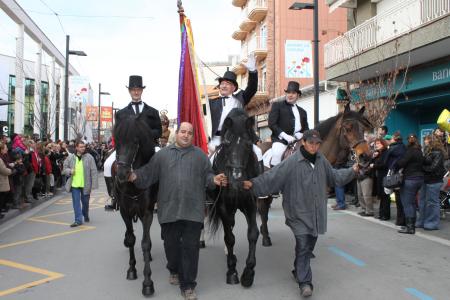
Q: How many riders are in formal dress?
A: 3